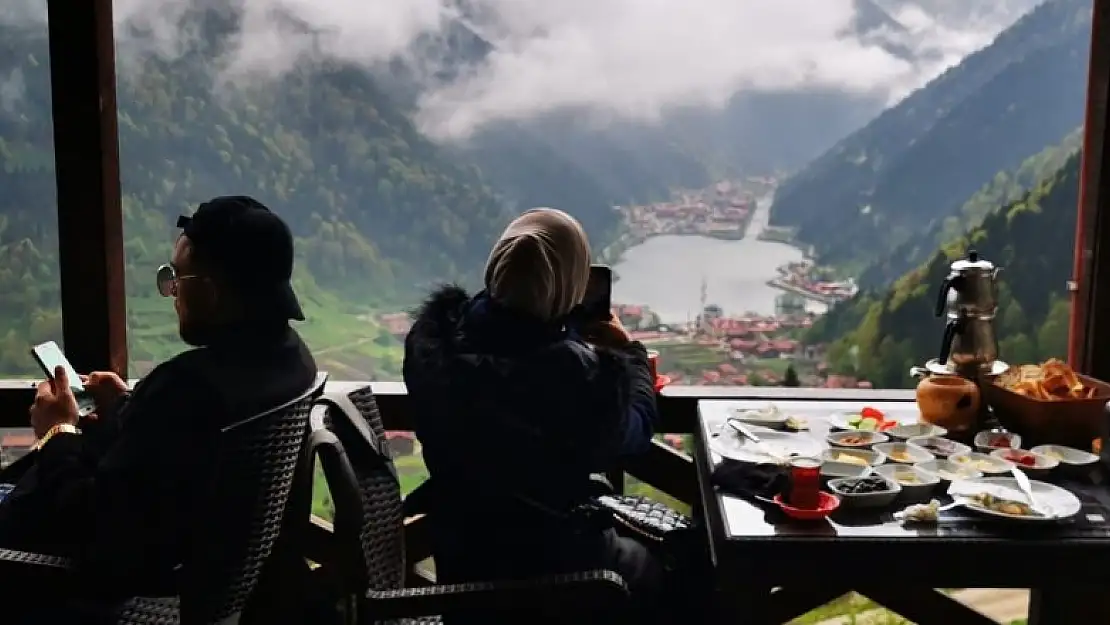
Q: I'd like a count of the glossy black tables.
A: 1